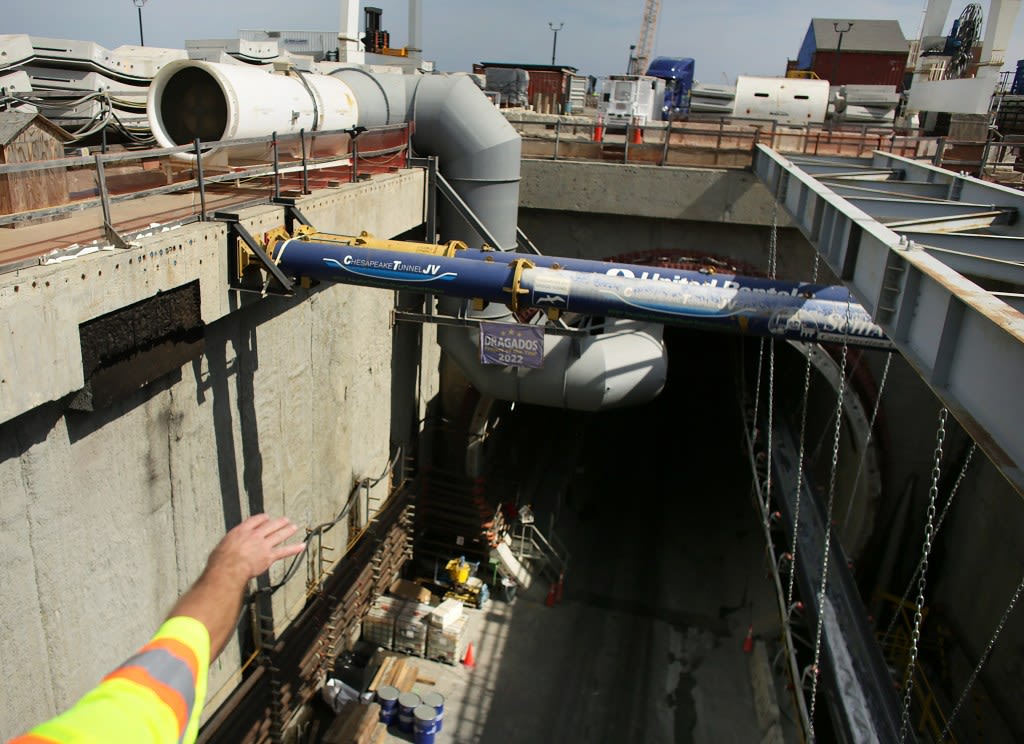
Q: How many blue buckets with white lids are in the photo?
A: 4